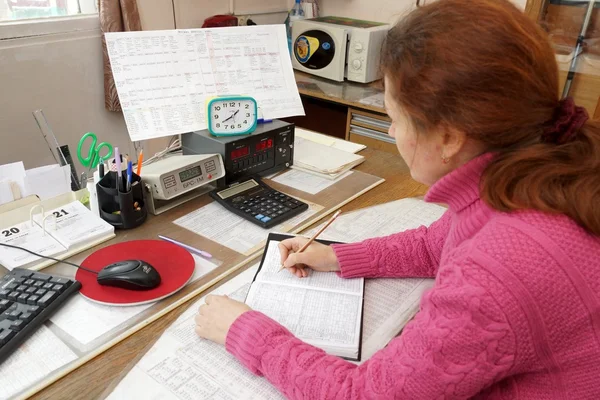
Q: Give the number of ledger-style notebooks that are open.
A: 1